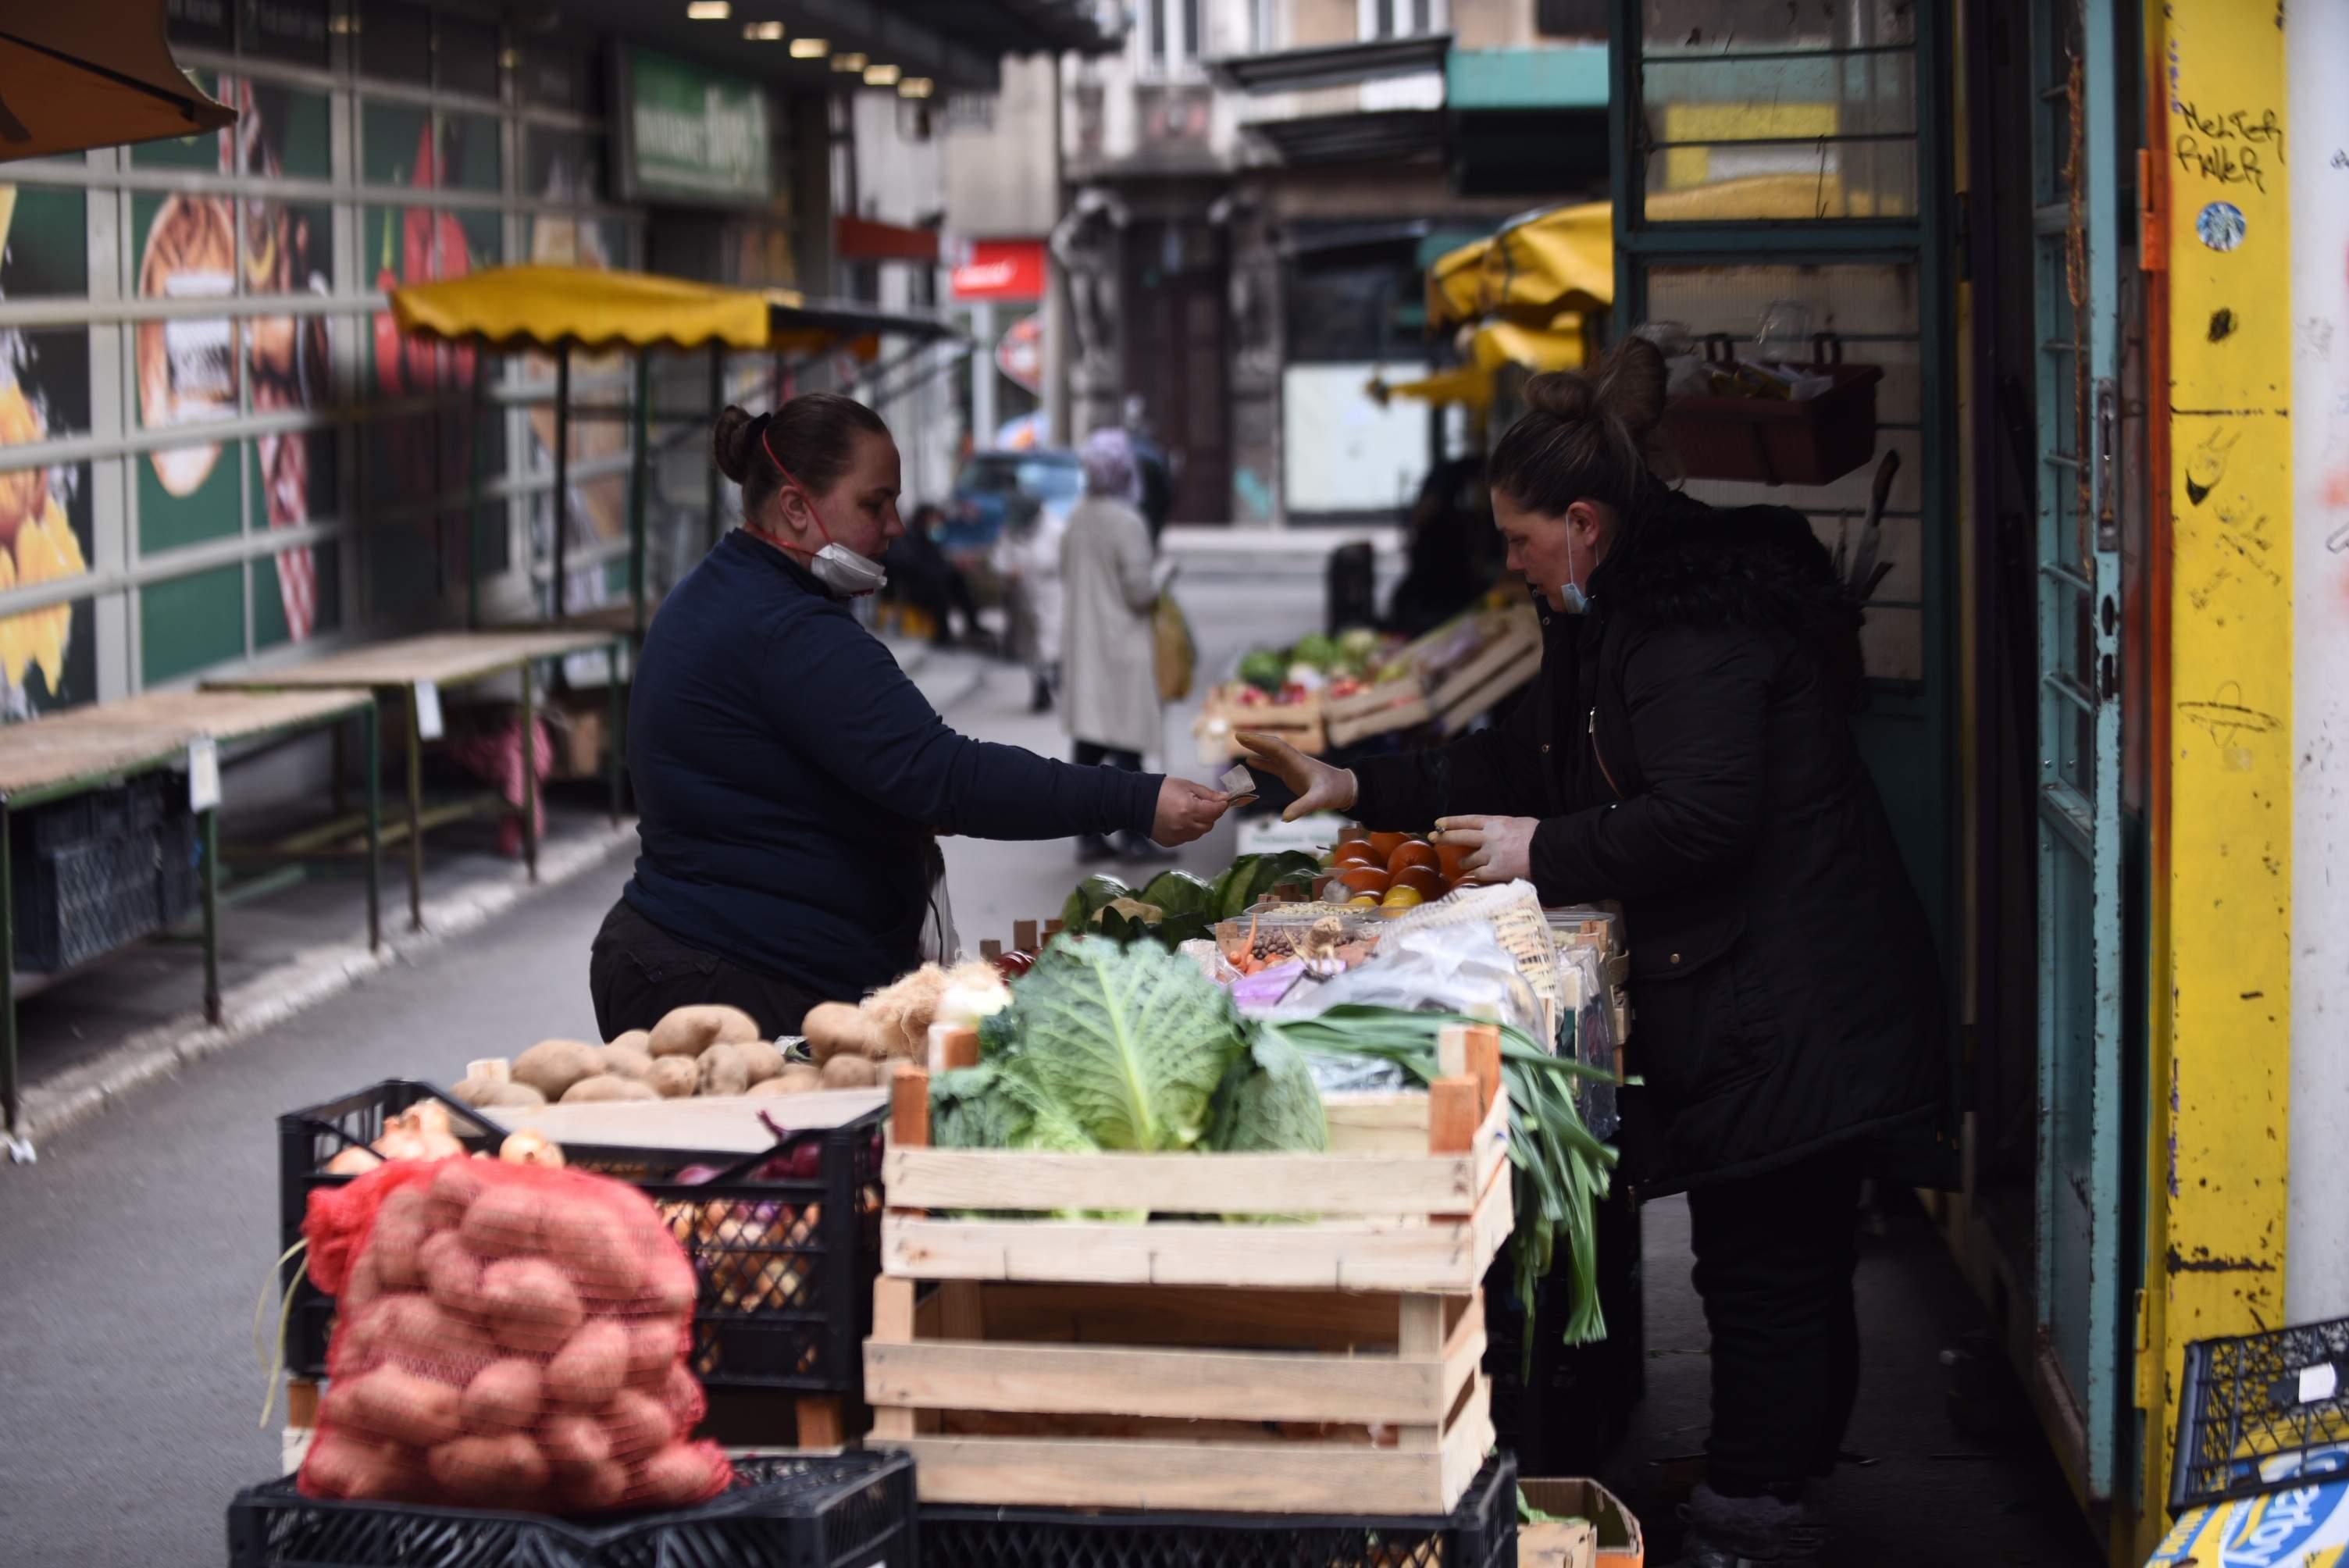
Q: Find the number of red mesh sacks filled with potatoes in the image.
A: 1